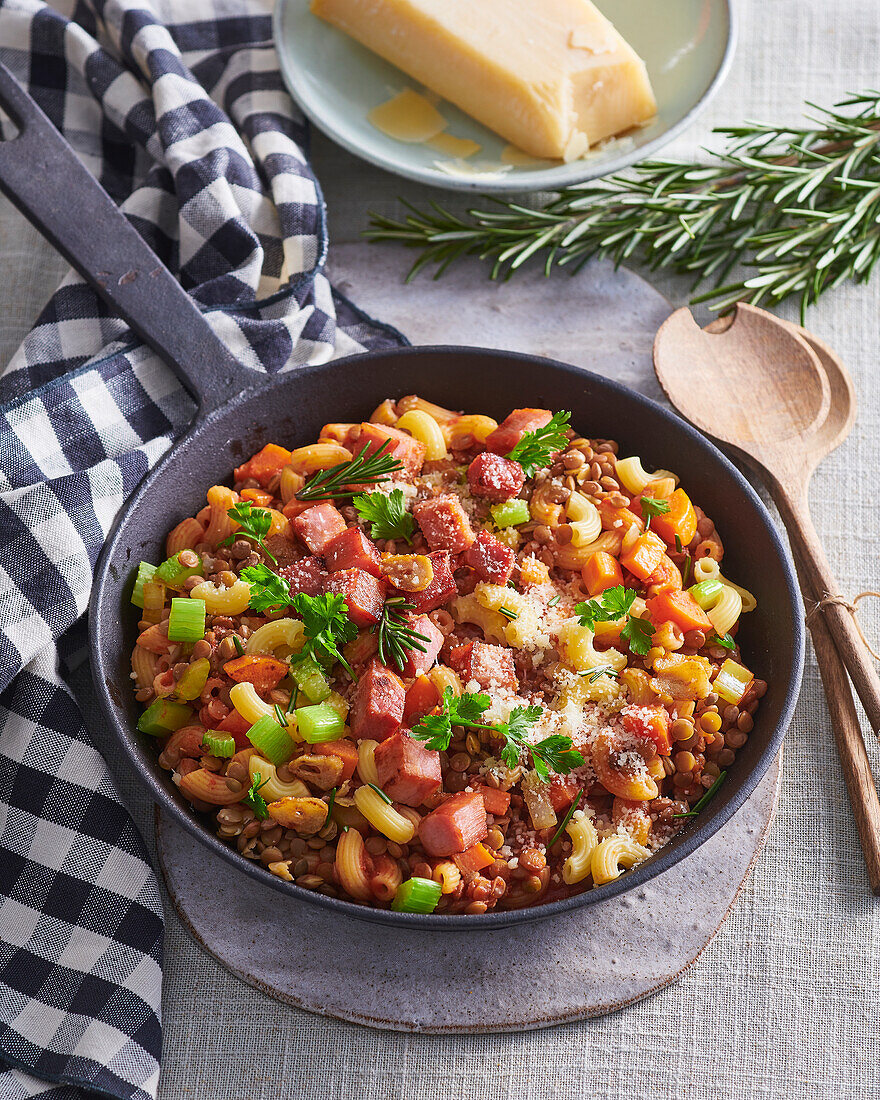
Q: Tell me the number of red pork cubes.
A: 15